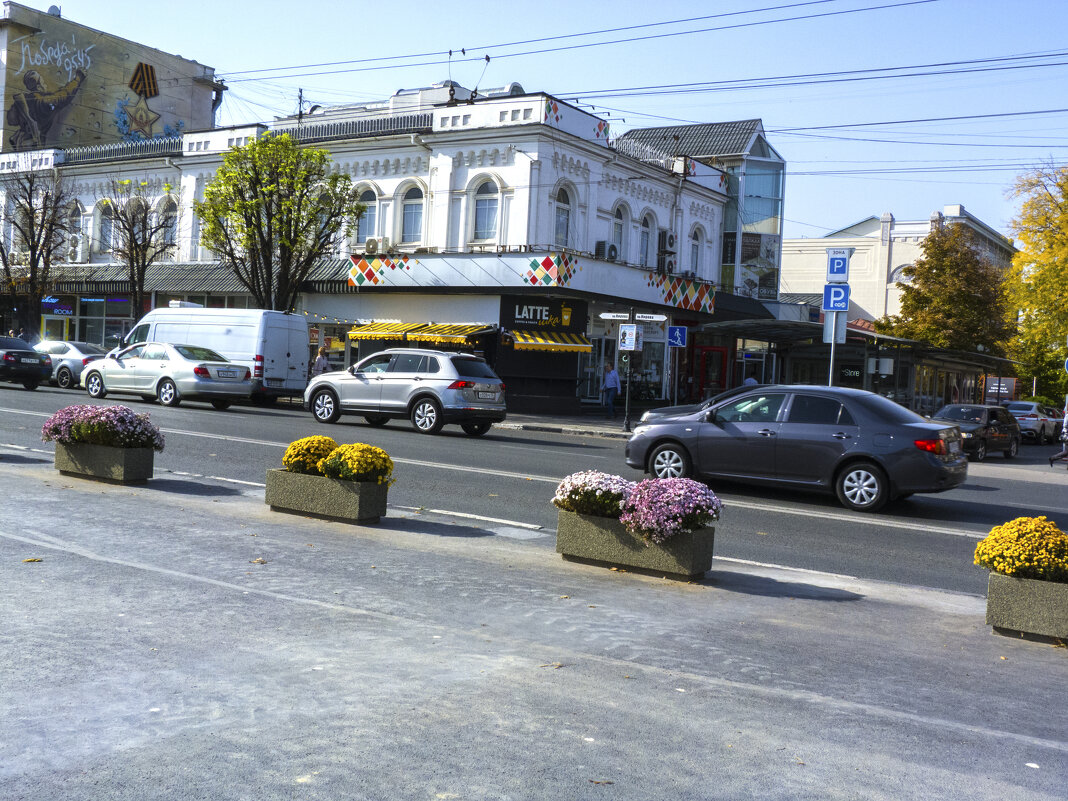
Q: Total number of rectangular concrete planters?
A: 4